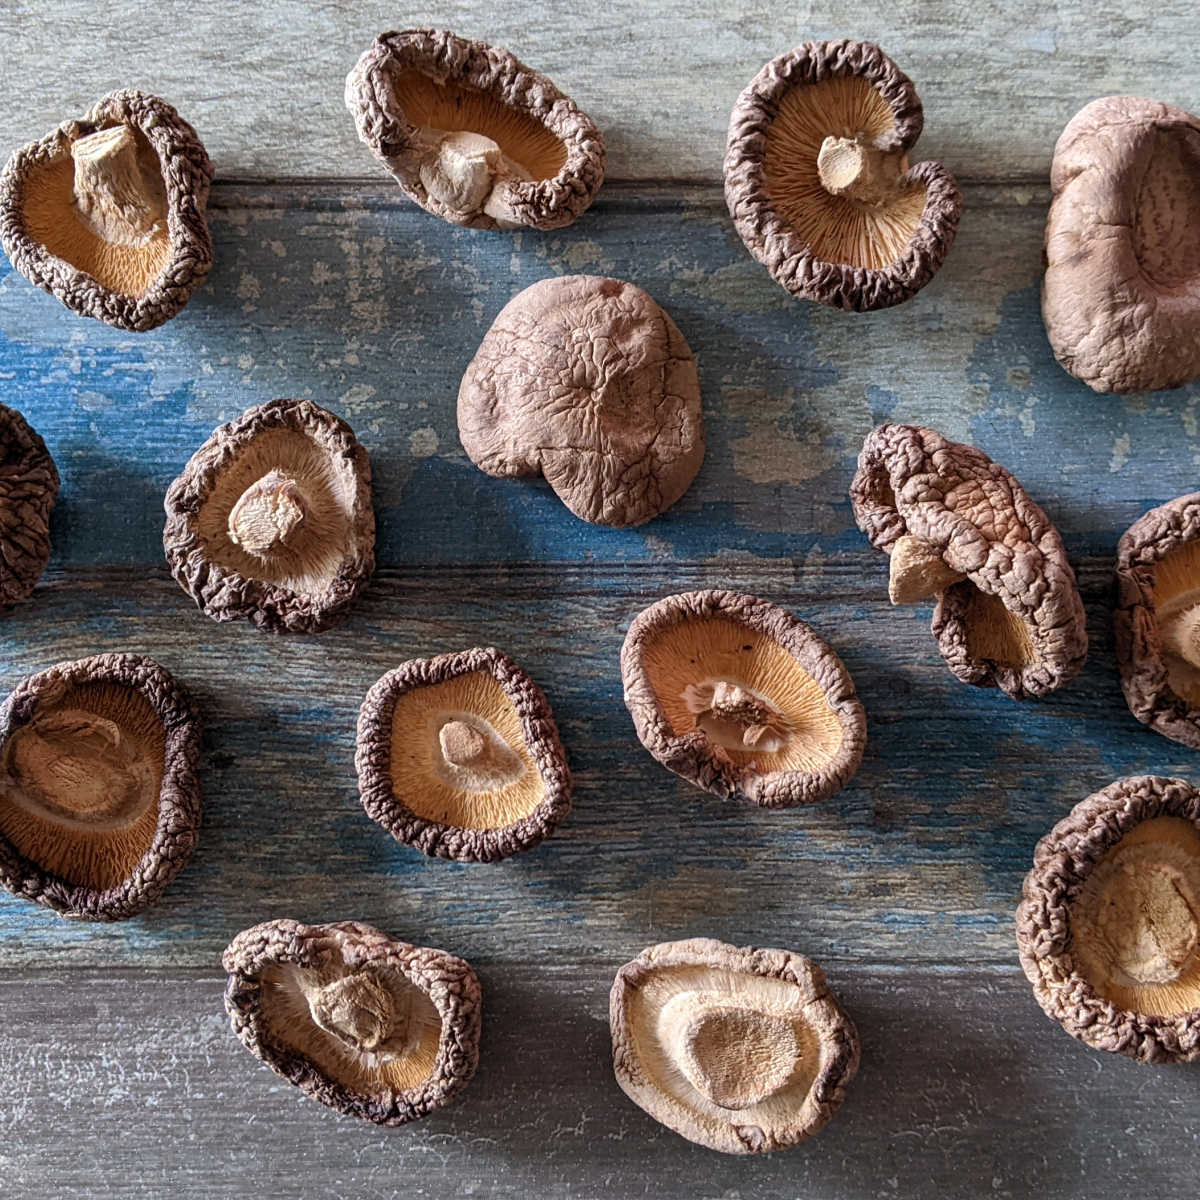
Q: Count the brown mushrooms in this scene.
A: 15